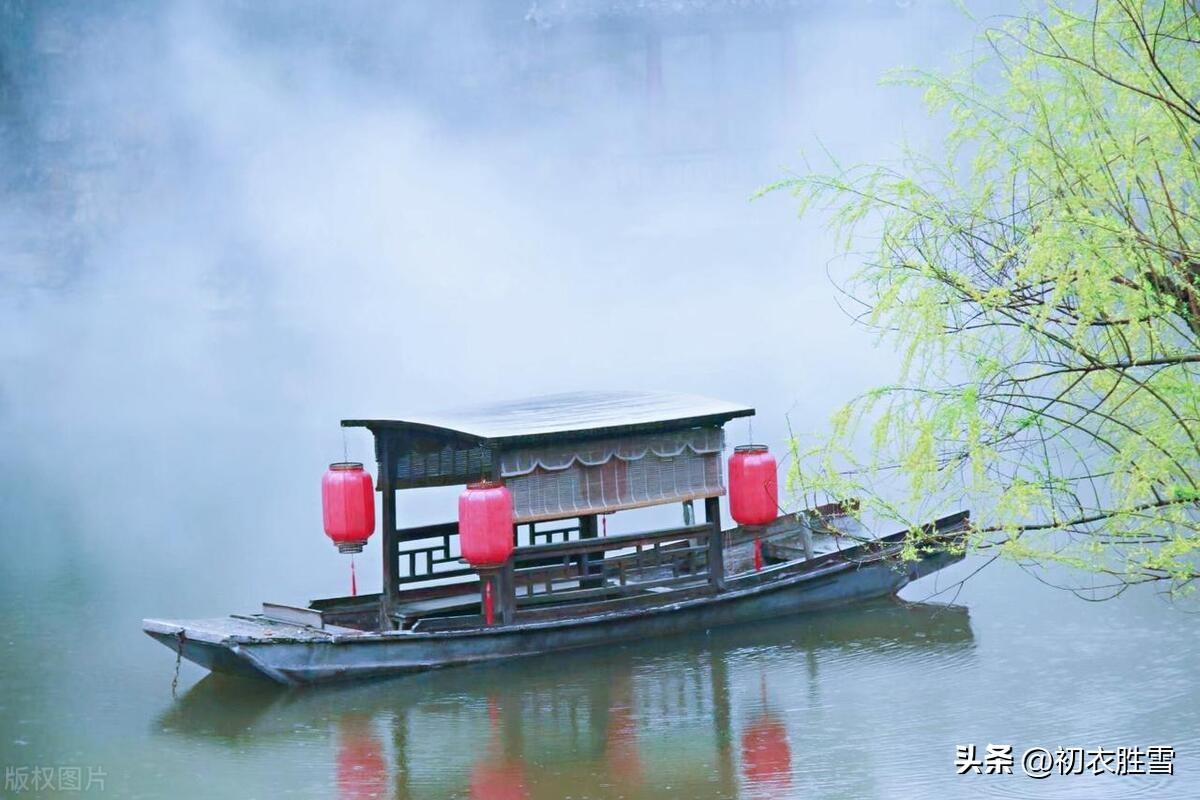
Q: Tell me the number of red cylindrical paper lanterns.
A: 3